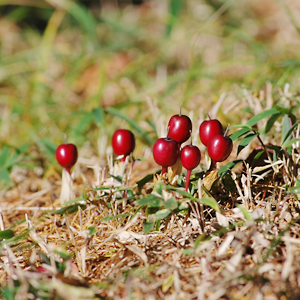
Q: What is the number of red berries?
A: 7